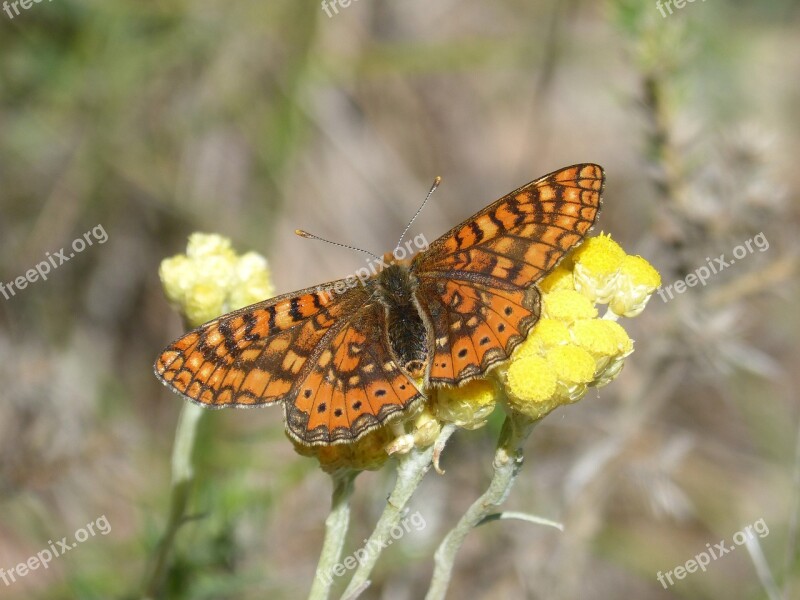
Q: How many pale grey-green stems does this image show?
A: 4